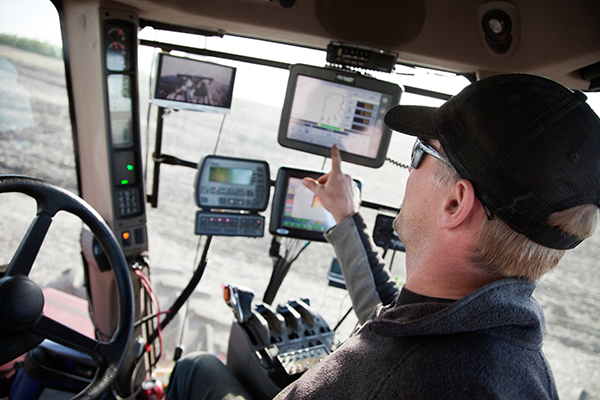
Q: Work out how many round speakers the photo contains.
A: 1